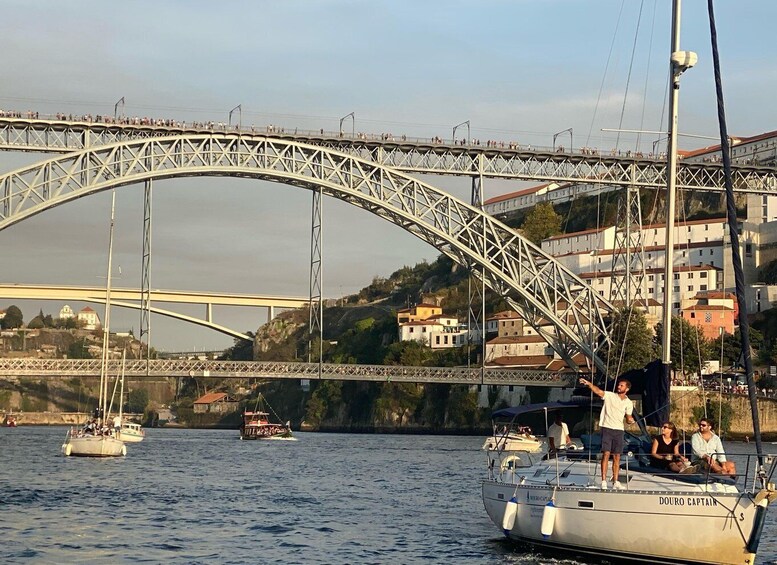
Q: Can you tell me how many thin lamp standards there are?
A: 6